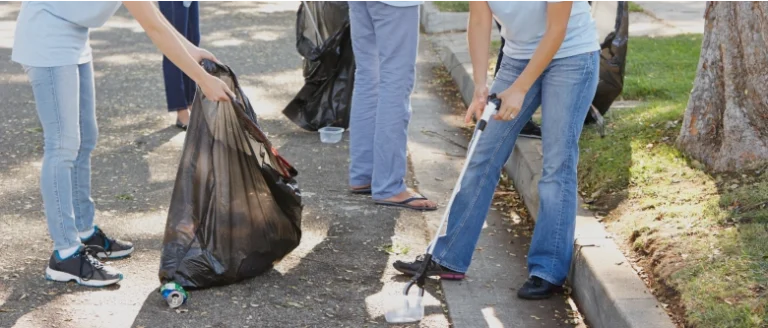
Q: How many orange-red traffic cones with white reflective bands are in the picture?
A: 0